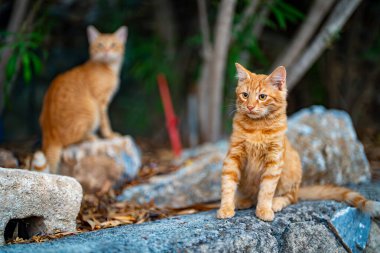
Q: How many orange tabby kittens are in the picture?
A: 2